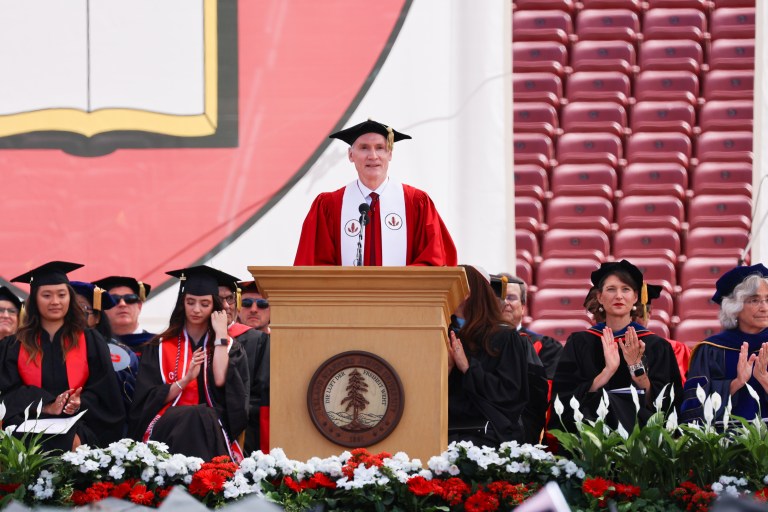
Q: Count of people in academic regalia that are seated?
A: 12